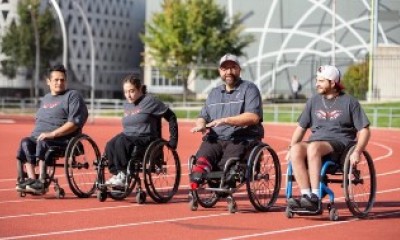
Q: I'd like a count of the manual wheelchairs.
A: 4